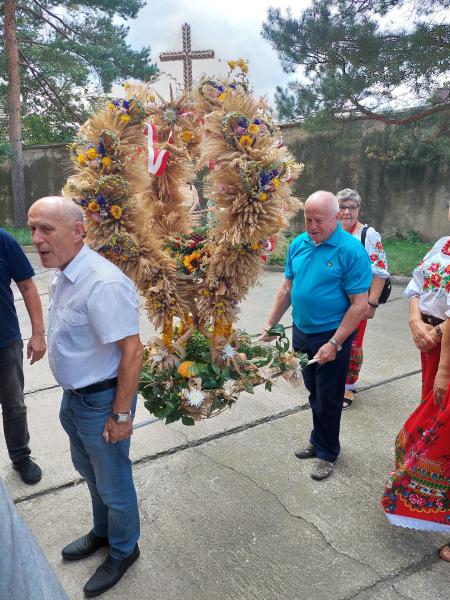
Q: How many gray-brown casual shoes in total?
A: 2